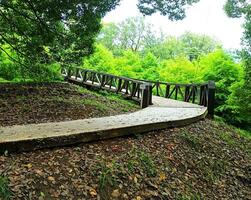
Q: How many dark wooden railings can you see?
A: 2